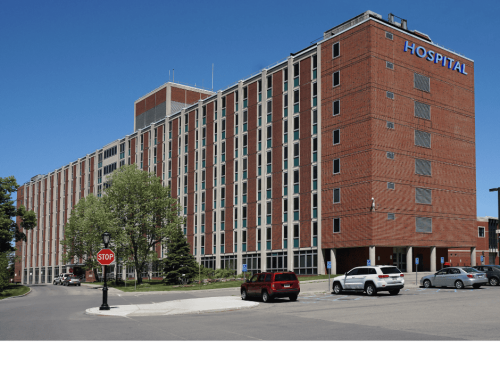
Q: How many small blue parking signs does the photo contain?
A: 6